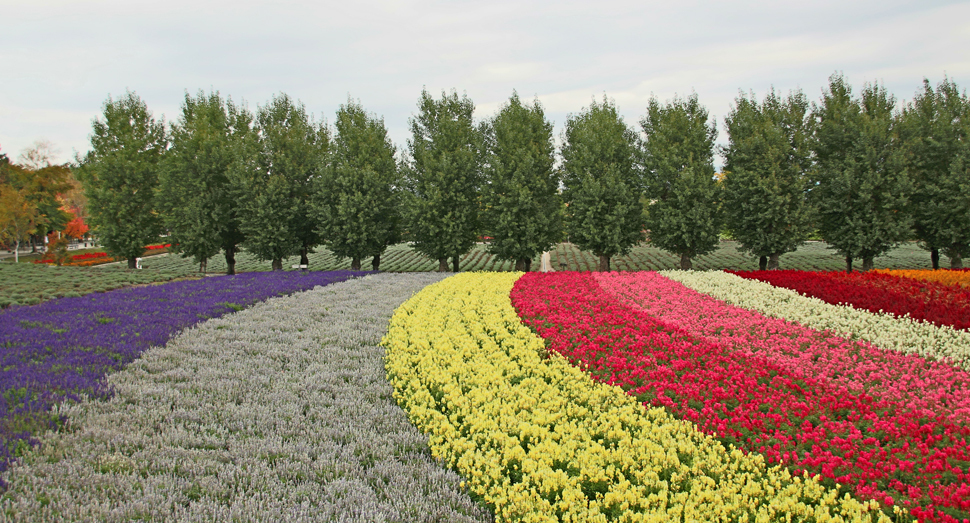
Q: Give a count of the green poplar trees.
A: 11